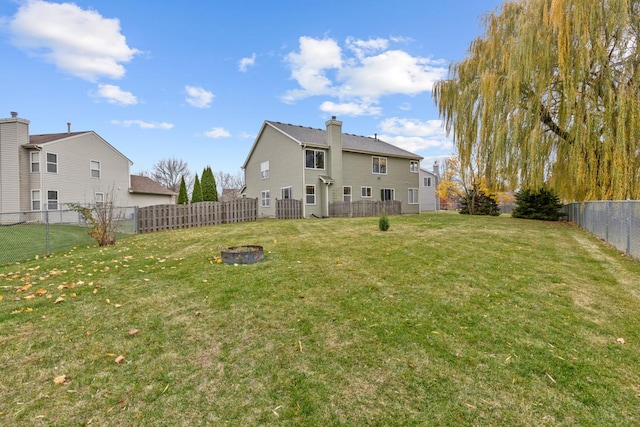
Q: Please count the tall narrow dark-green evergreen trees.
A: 3